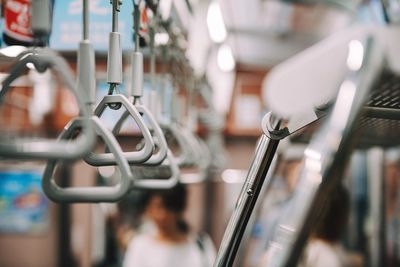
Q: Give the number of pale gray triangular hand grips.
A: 5